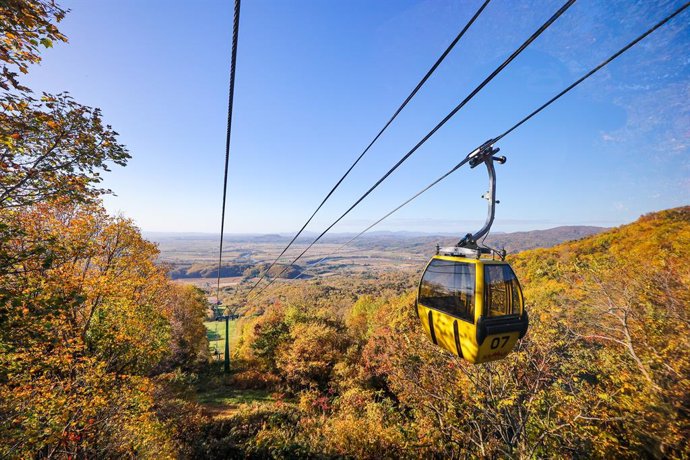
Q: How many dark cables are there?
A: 4